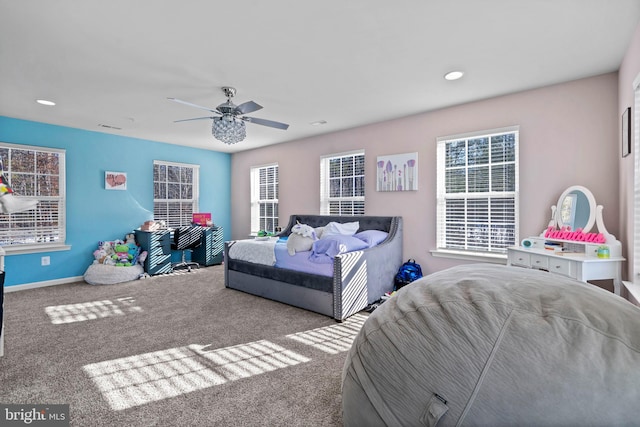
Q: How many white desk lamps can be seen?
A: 0